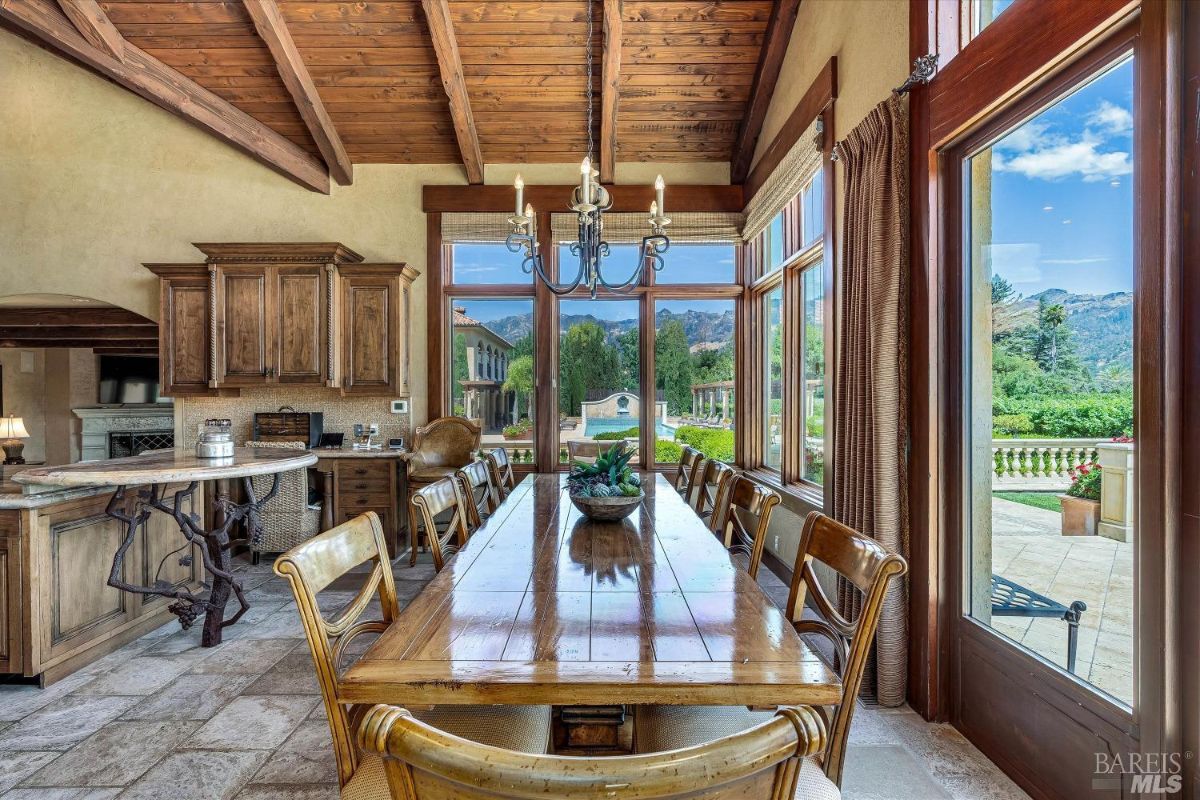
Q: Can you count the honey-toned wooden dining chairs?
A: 10